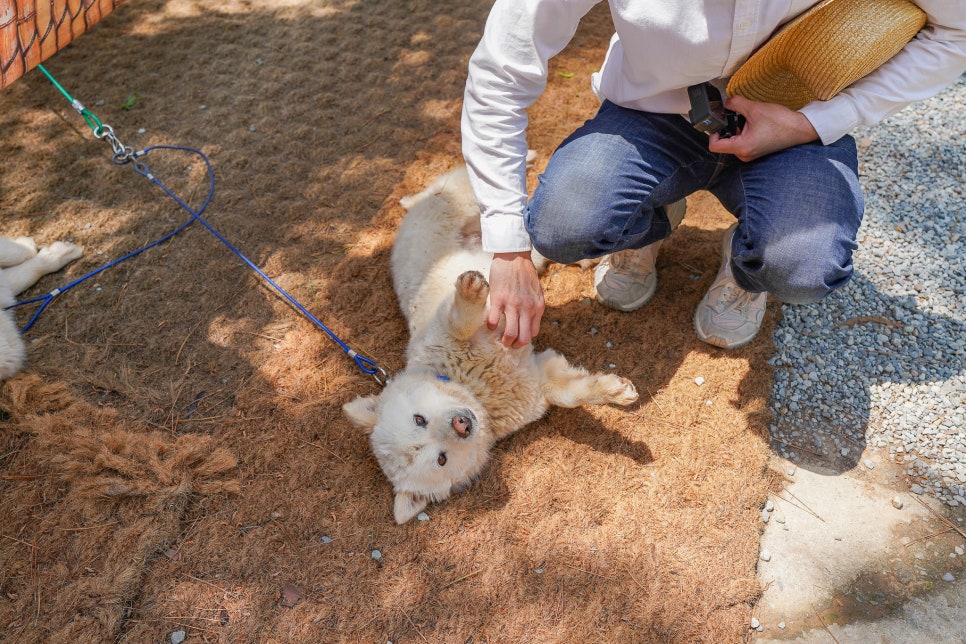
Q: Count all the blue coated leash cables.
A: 2